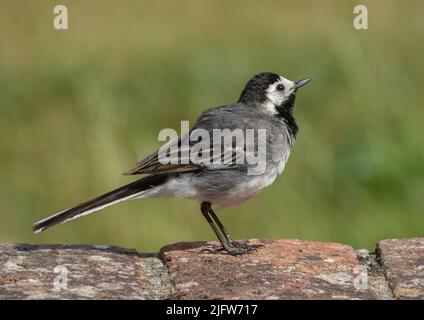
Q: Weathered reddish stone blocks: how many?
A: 3